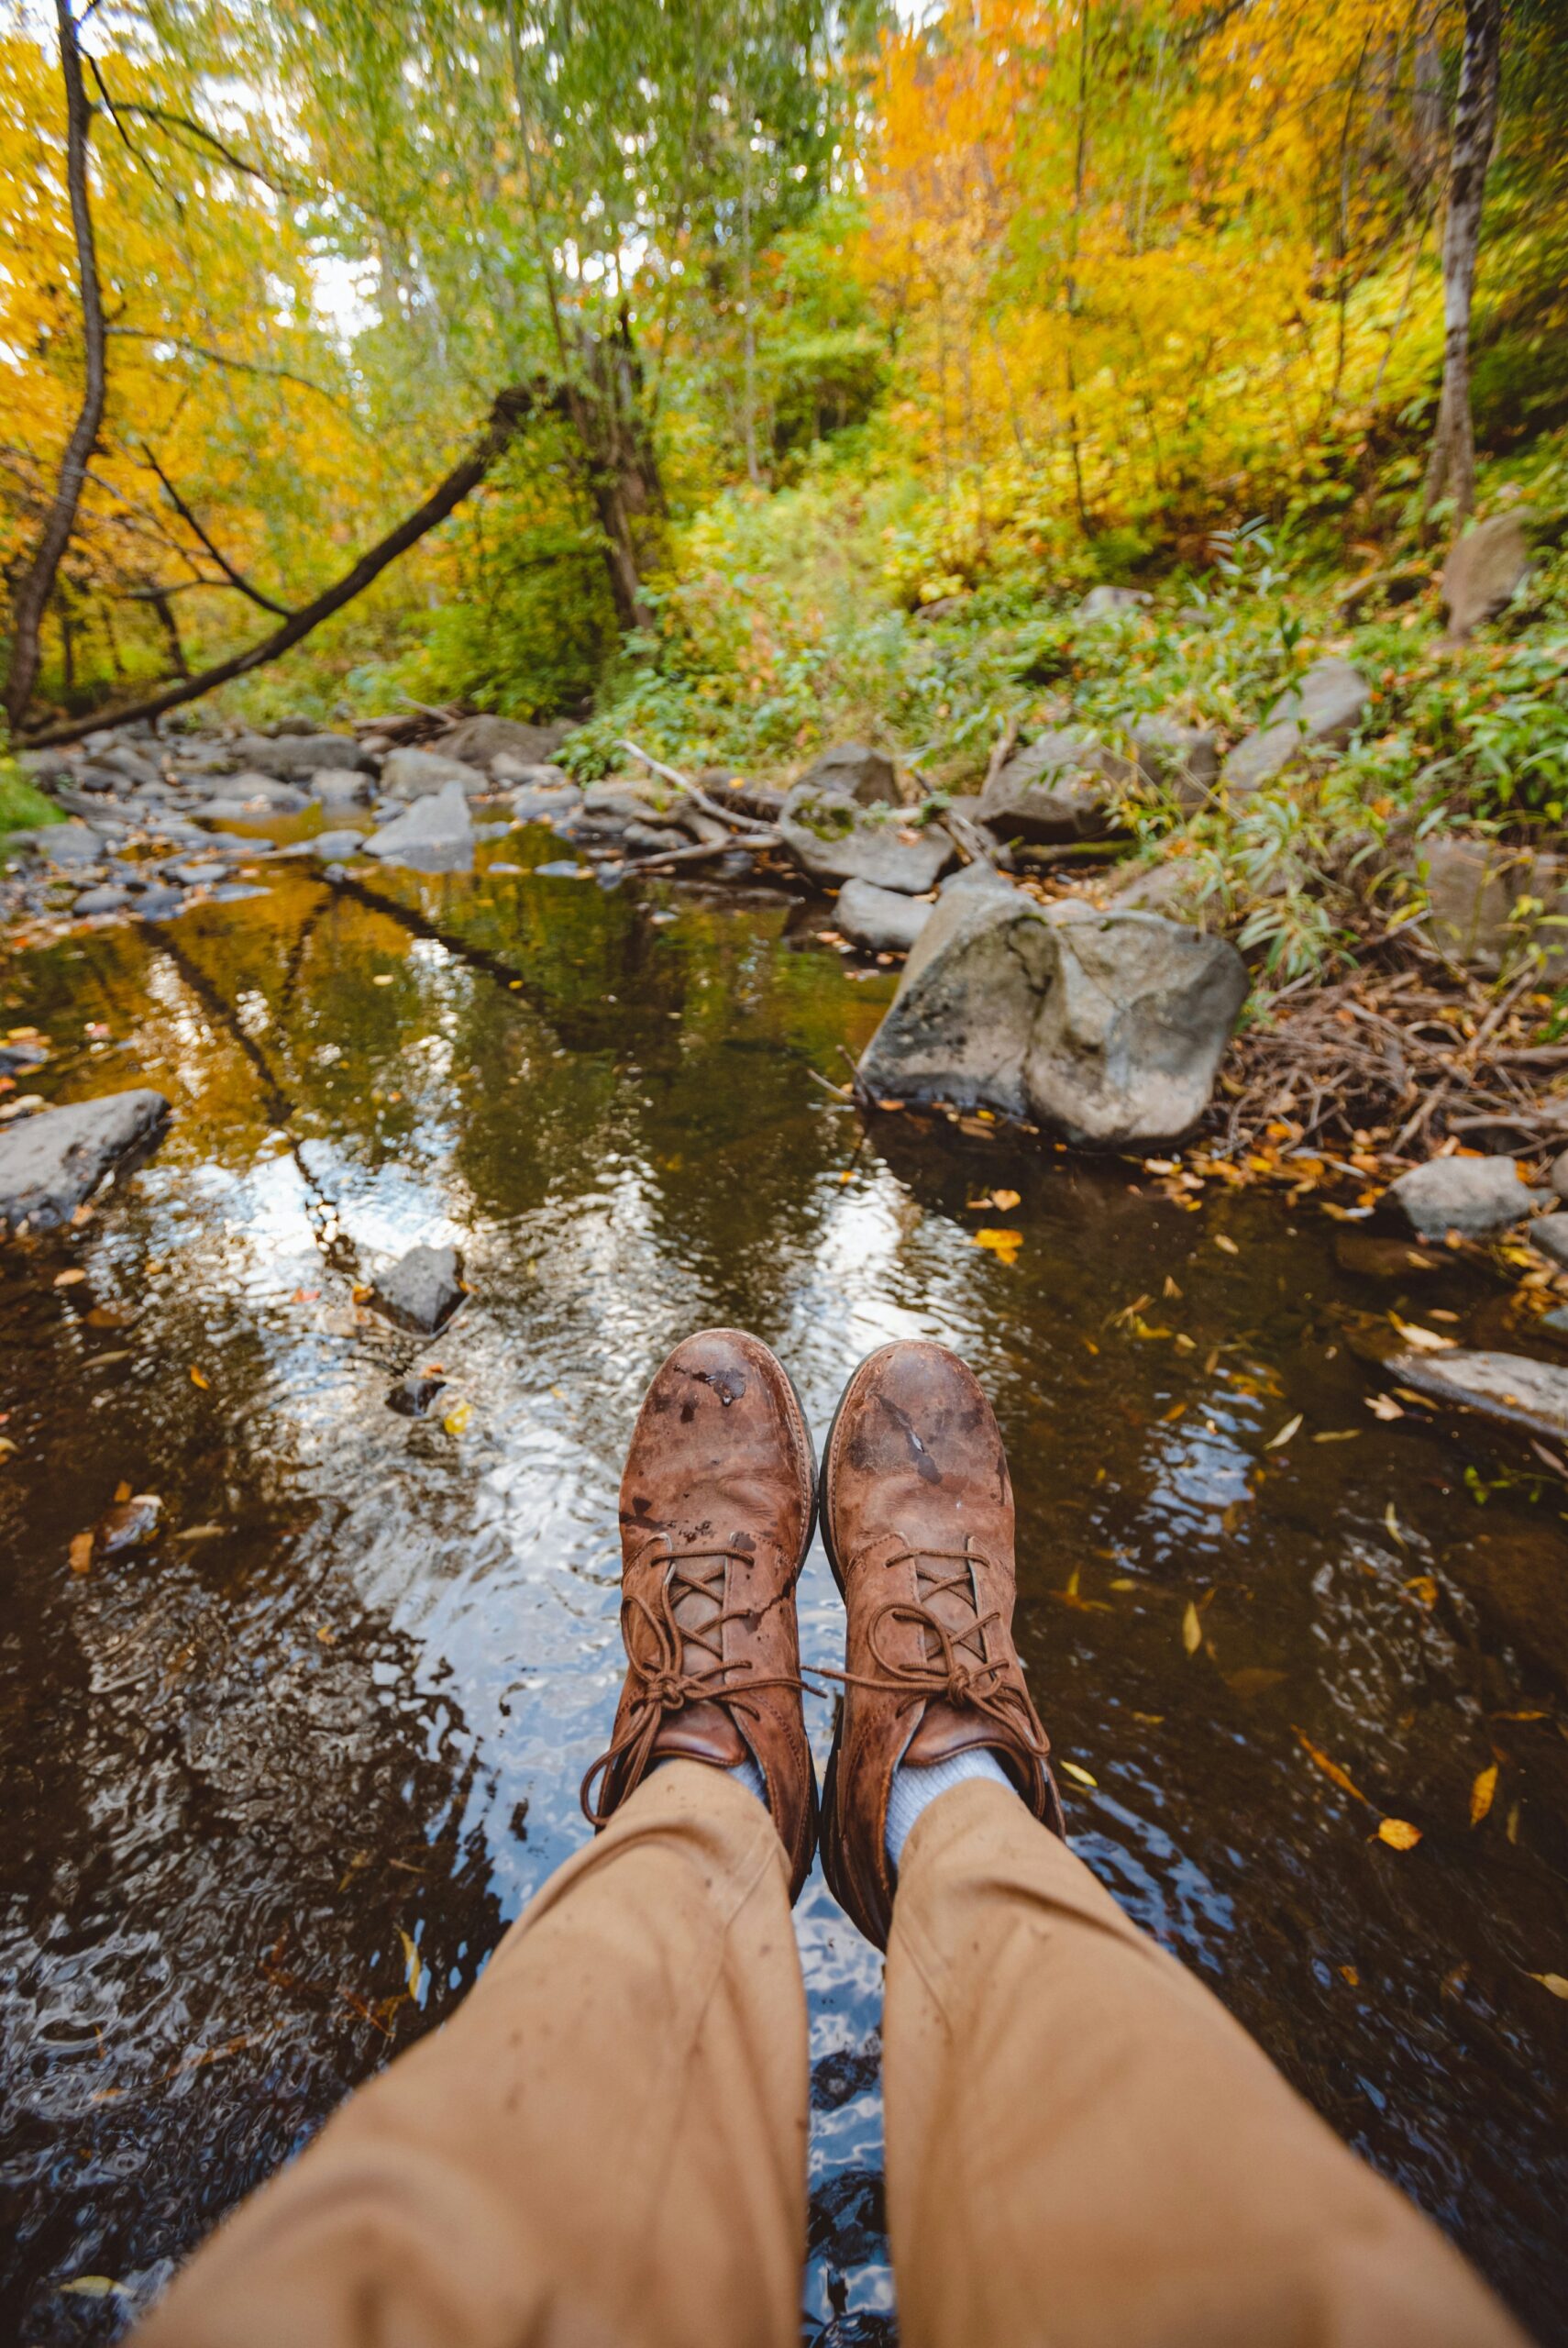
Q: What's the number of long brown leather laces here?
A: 2